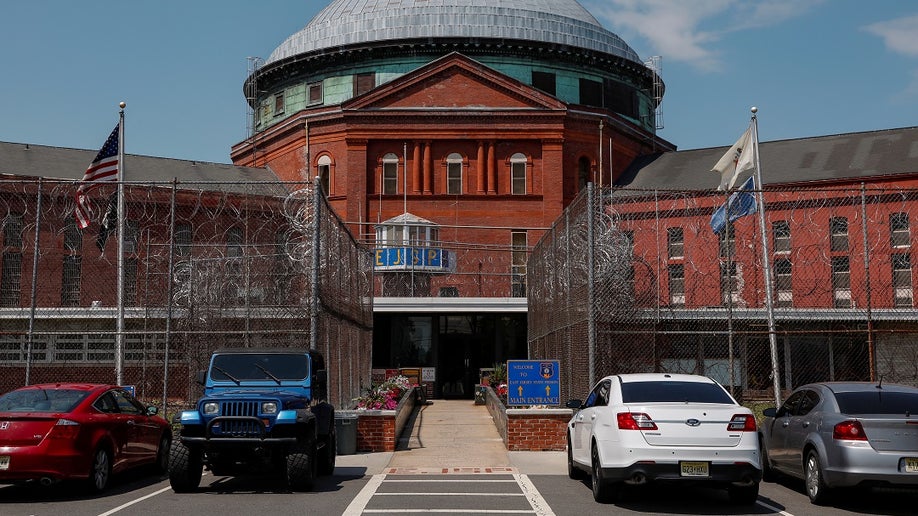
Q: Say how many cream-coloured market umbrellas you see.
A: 0